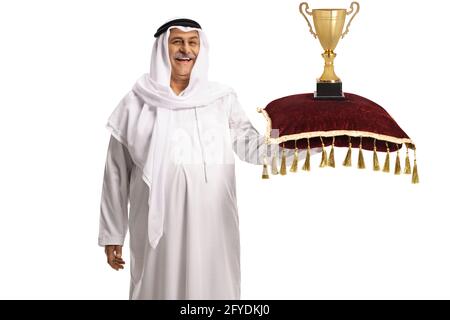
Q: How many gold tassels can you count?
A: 14